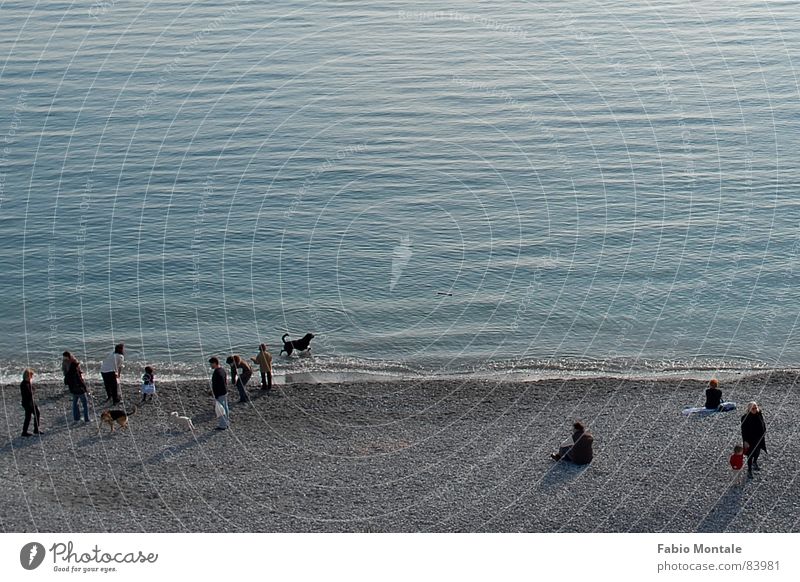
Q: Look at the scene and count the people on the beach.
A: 12